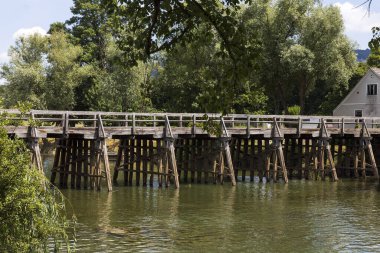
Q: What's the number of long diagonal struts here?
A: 7